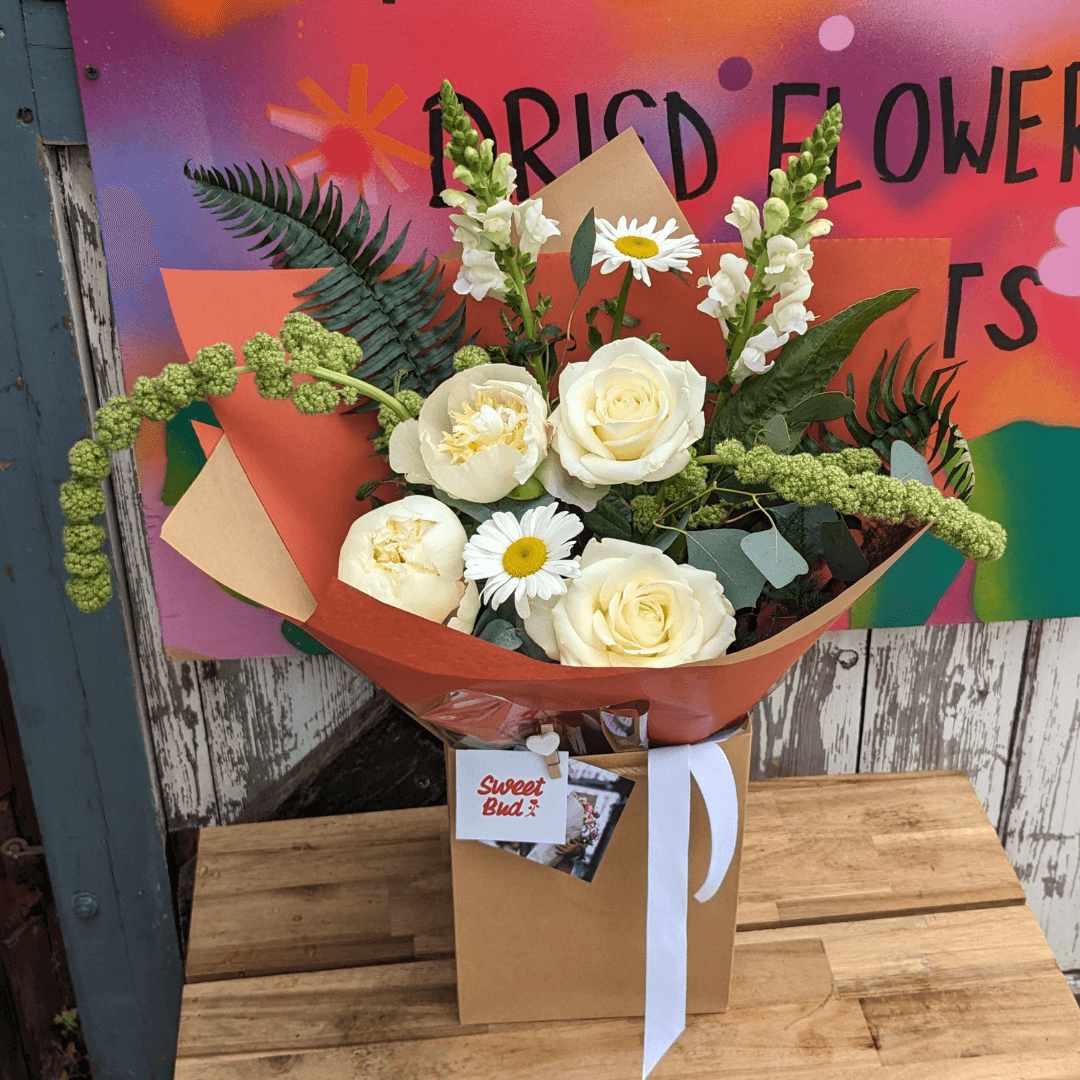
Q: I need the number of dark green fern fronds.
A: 2